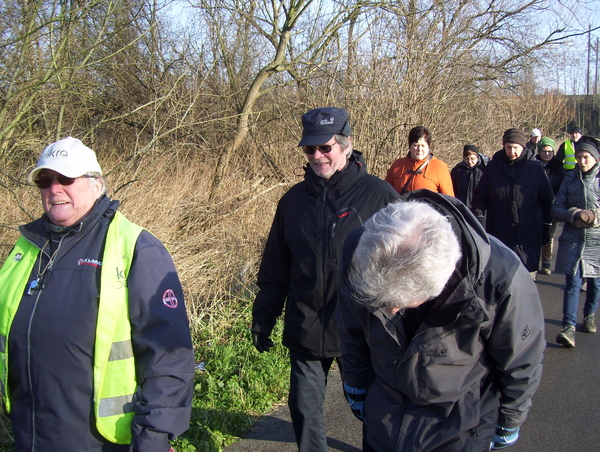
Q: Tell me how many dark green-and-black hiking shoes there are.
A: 2